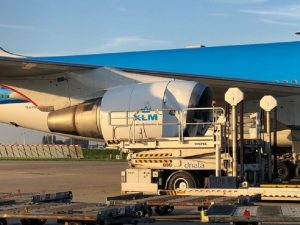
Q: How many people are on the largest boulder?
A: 0